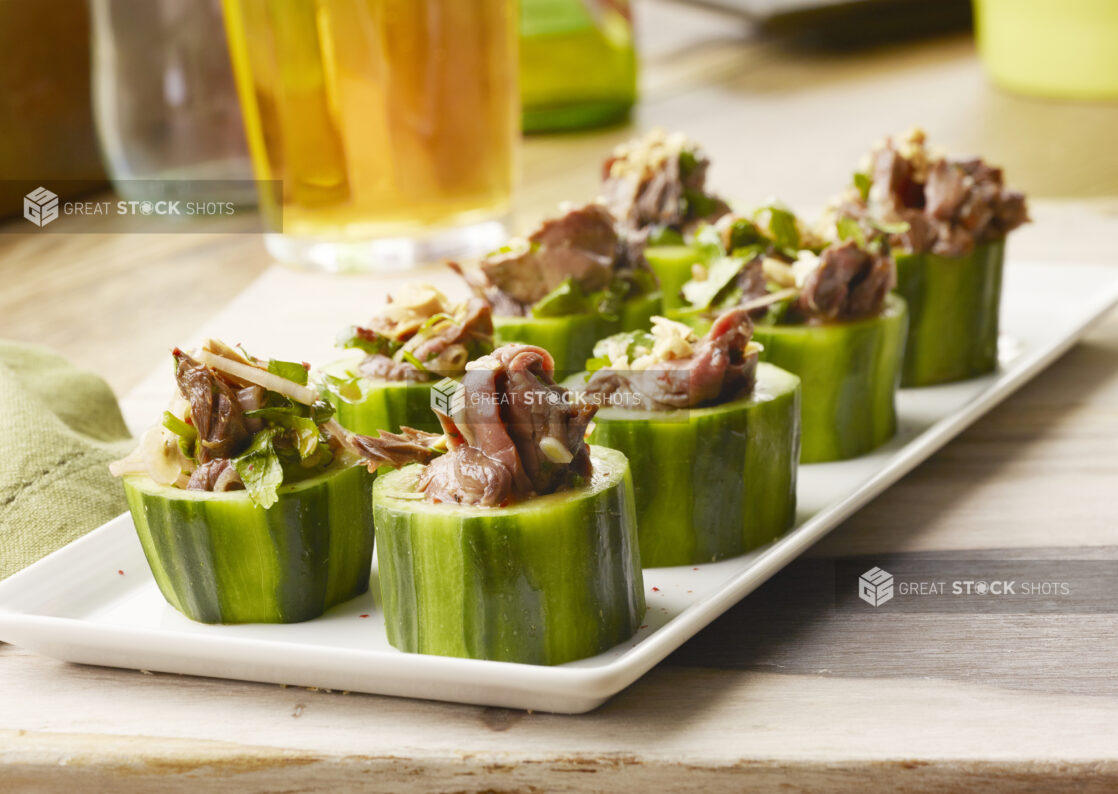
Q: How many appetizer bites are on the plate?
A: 8